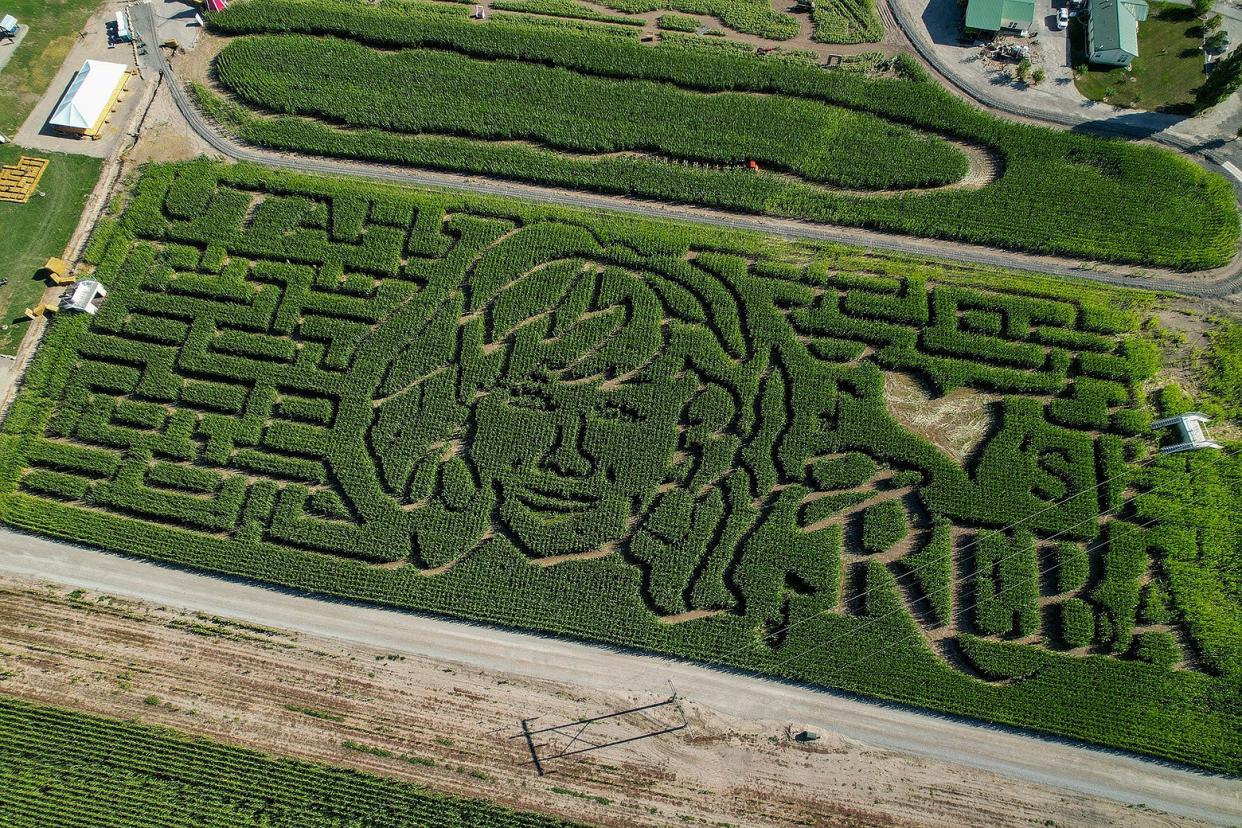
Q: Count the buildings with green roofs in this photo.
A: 2